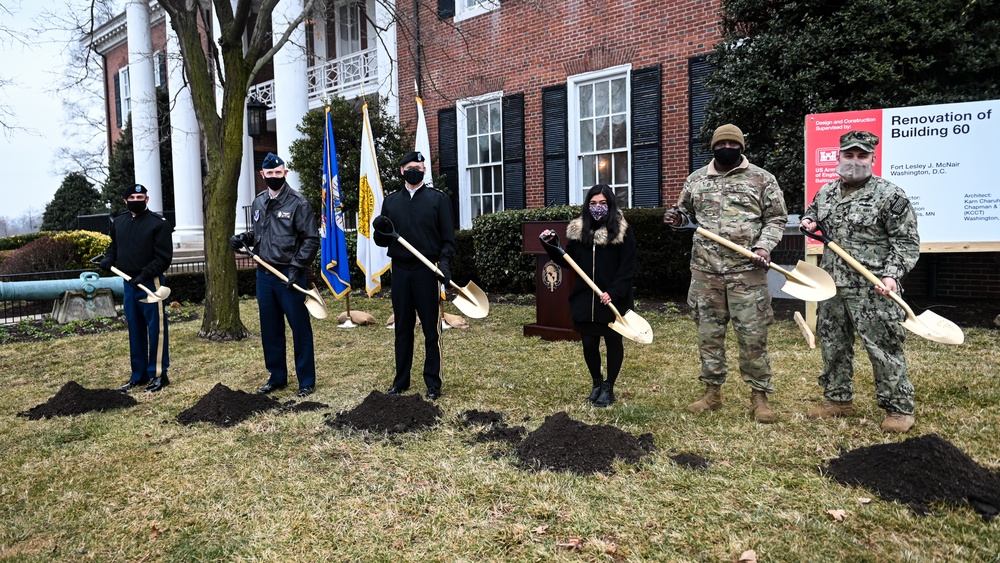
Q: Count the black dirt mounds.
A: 5